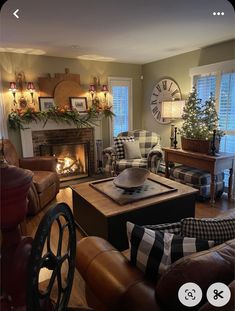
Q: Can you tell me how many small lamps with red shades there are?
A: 4